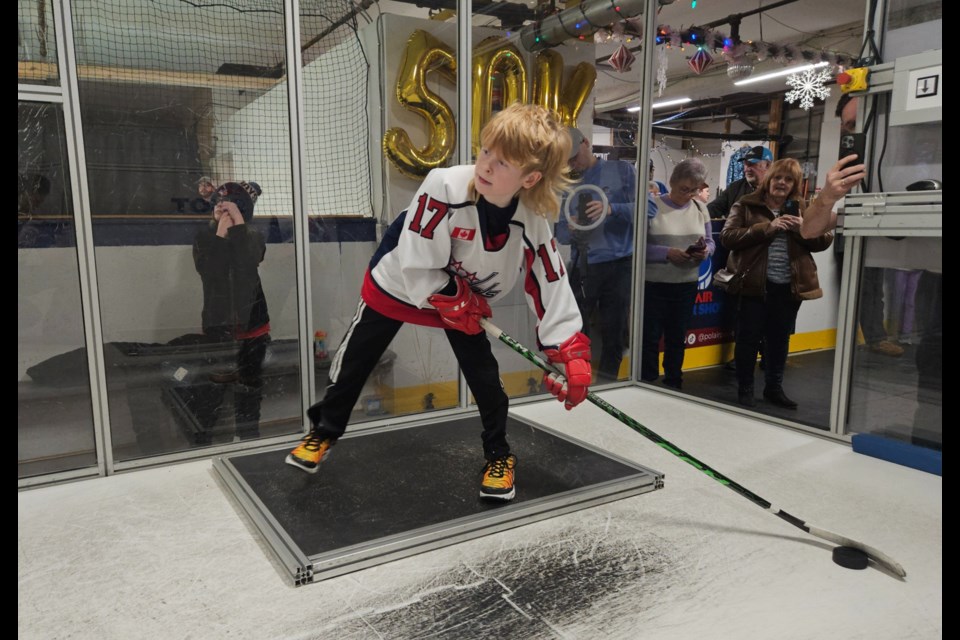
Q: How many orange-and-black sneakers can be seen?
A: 2